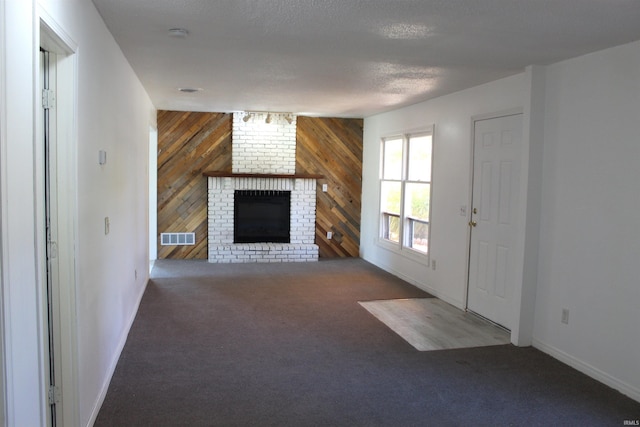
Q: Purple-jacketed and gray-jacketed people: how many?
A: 0